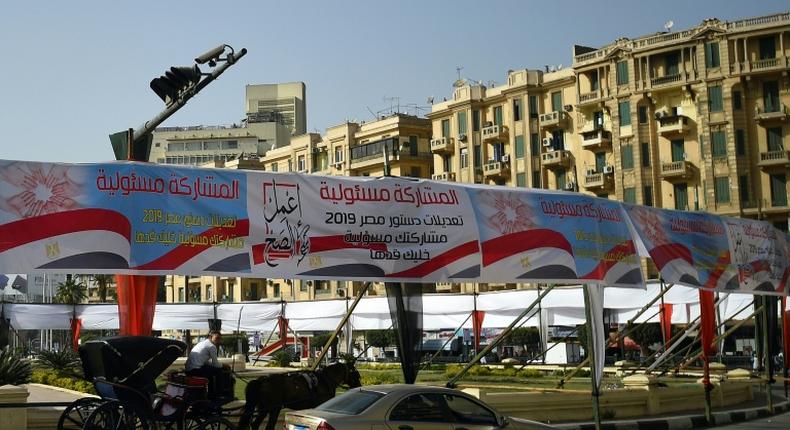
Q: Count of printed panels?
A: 5